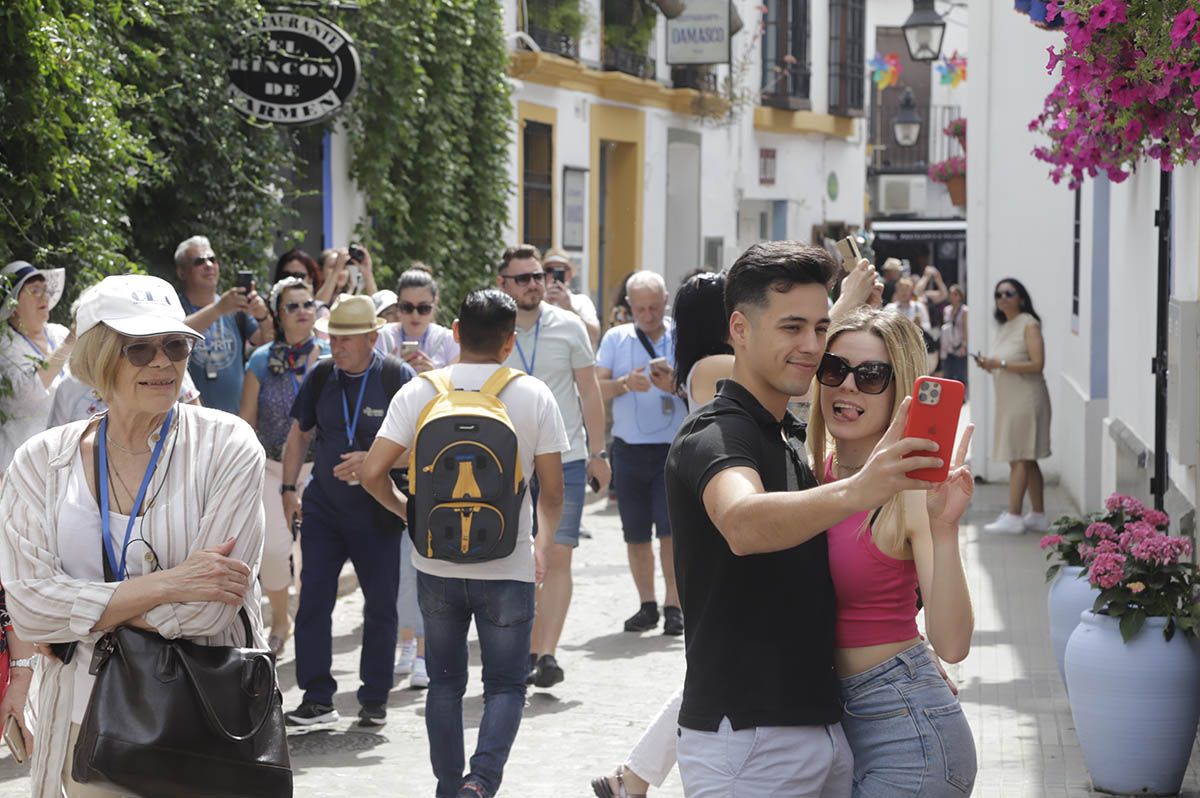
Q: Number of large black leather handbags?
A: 1